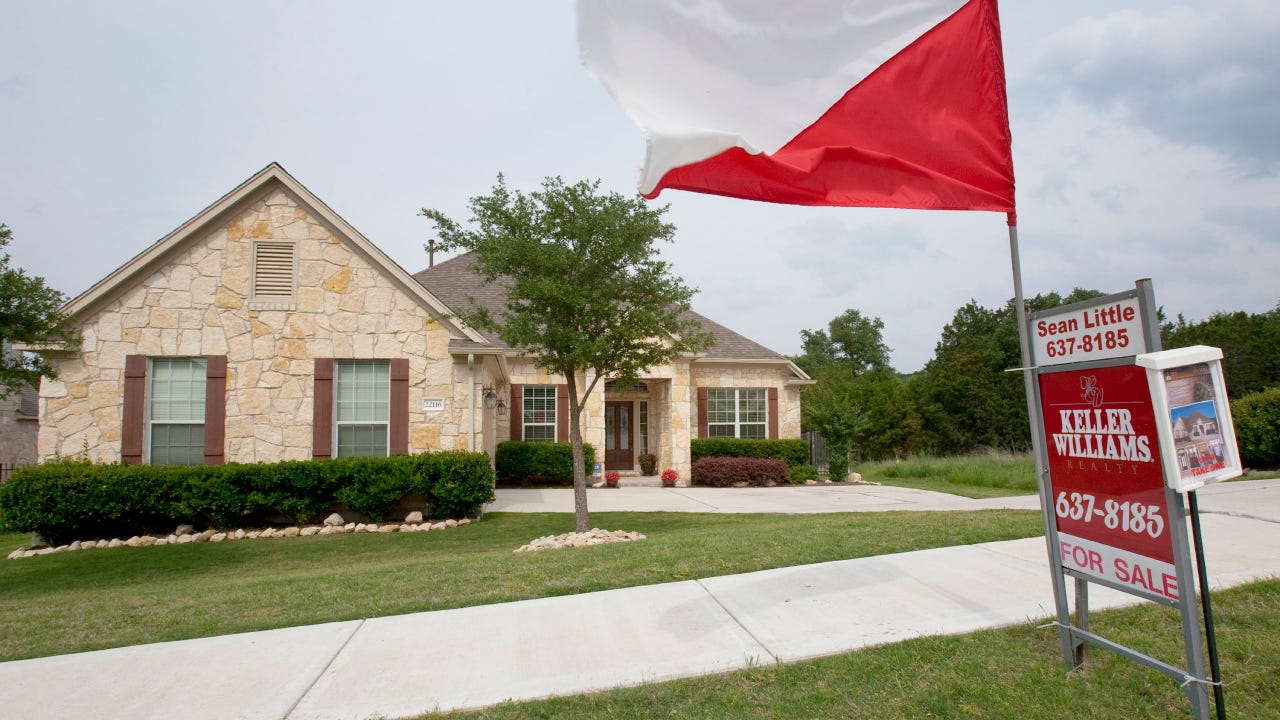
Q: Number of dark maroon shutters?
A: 8